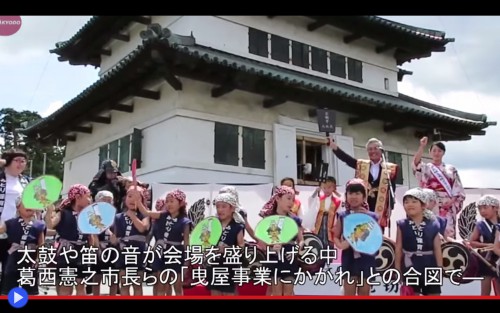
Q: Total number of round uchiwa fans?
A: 5